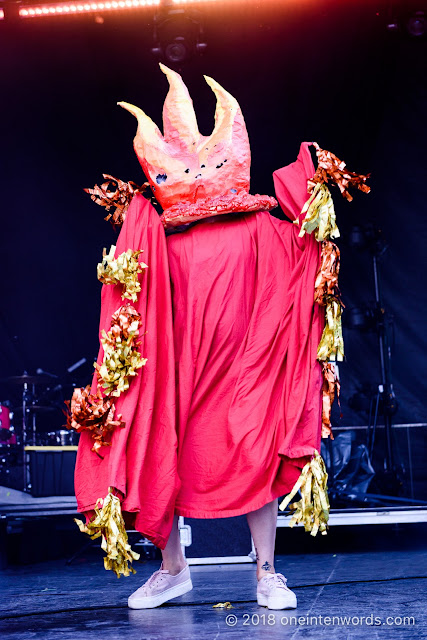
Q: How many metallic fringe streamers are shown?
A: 12